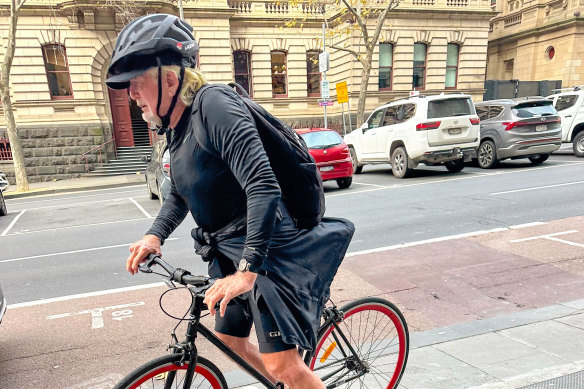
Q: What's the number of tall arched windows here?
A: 7